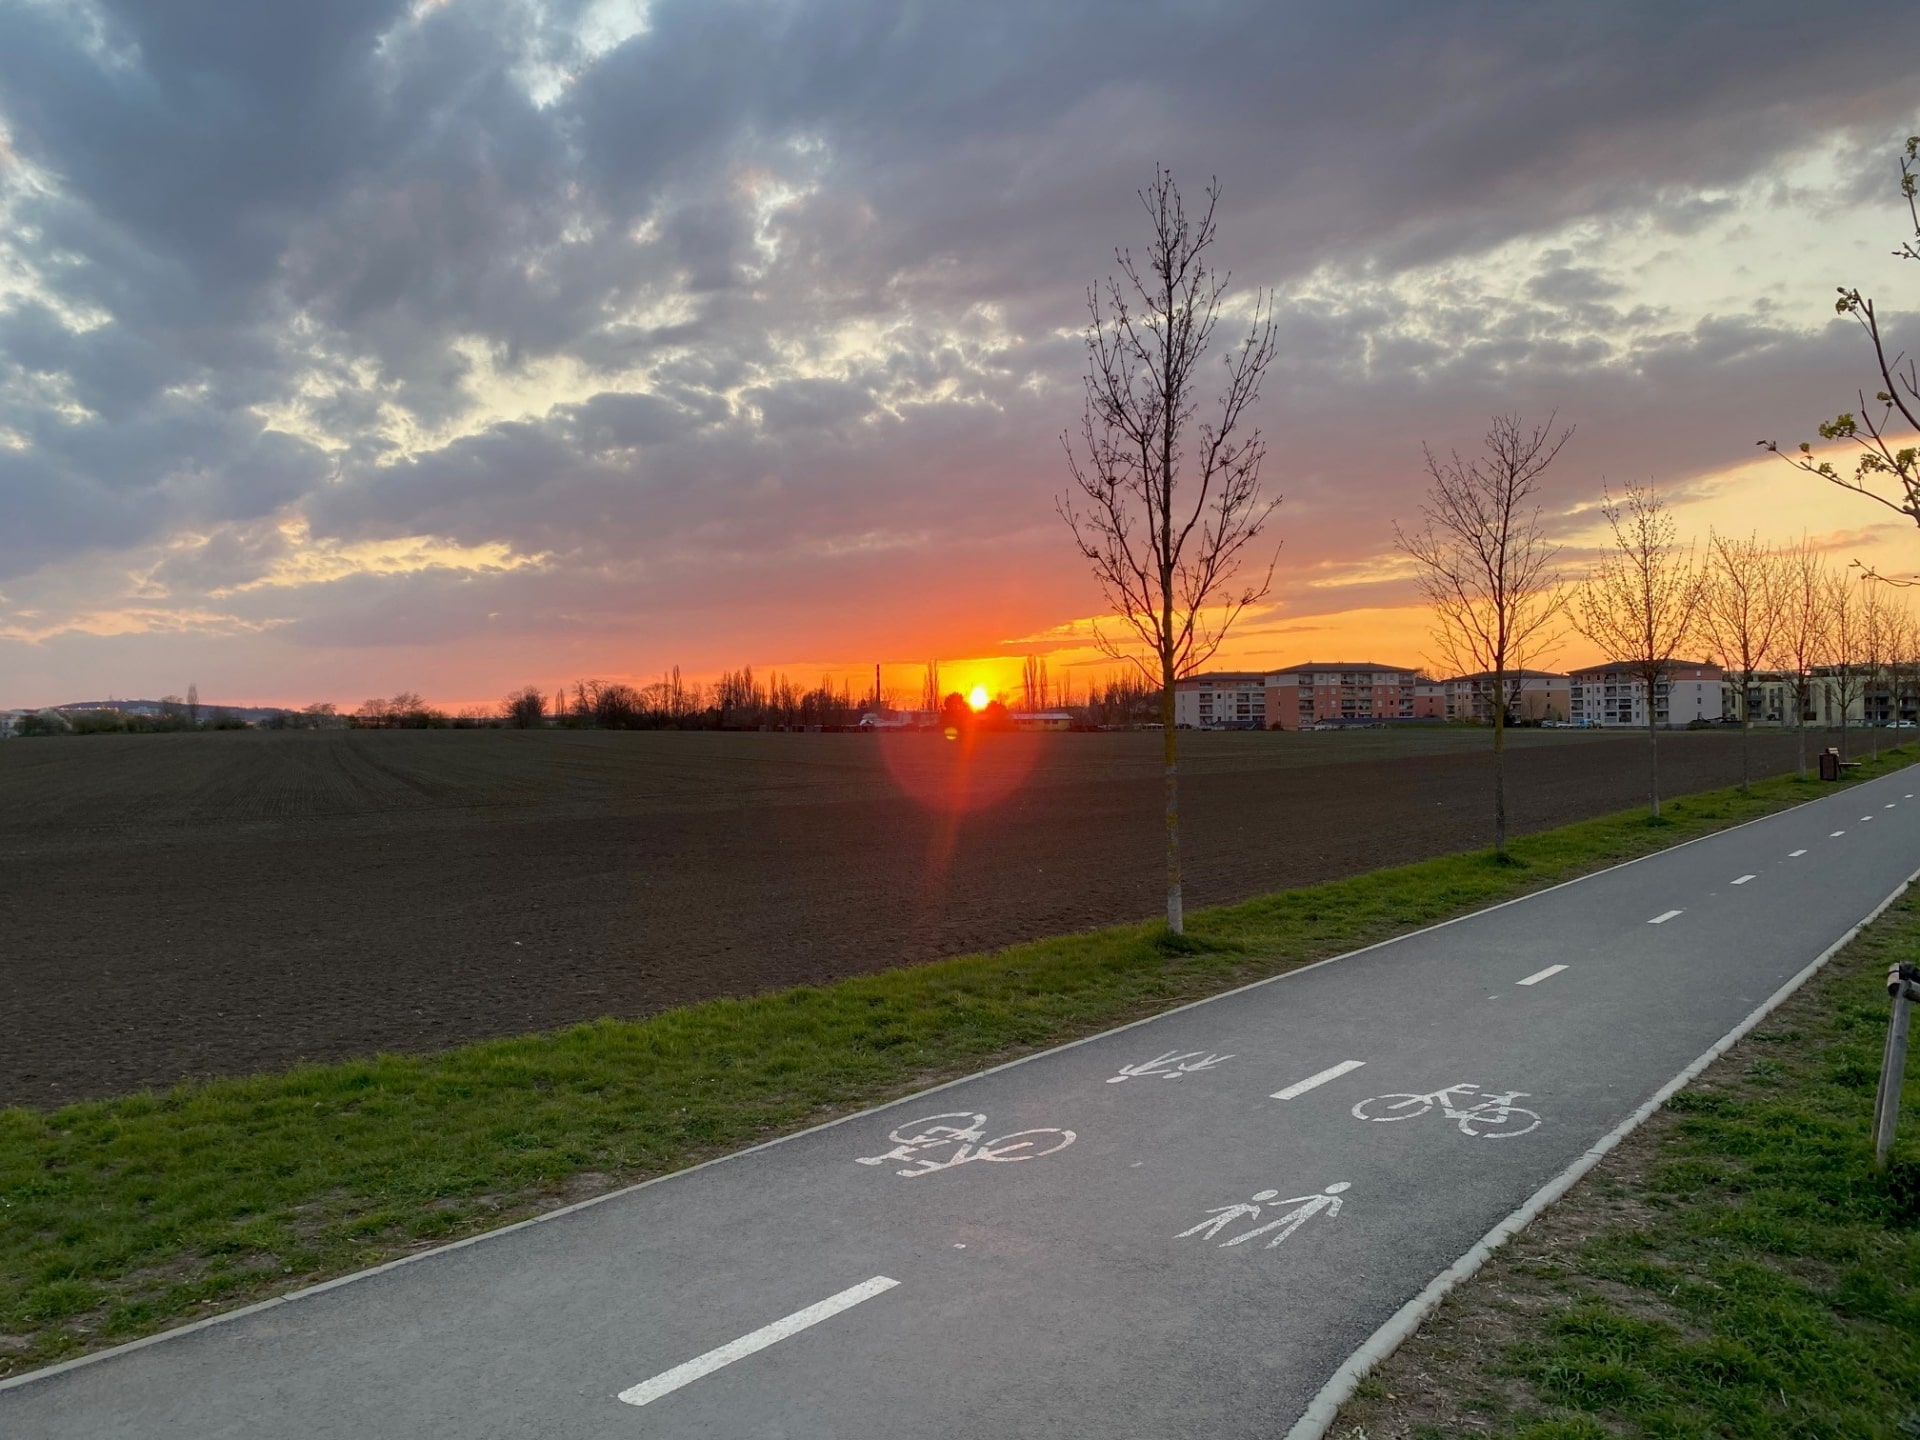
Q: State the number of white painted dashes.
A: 10